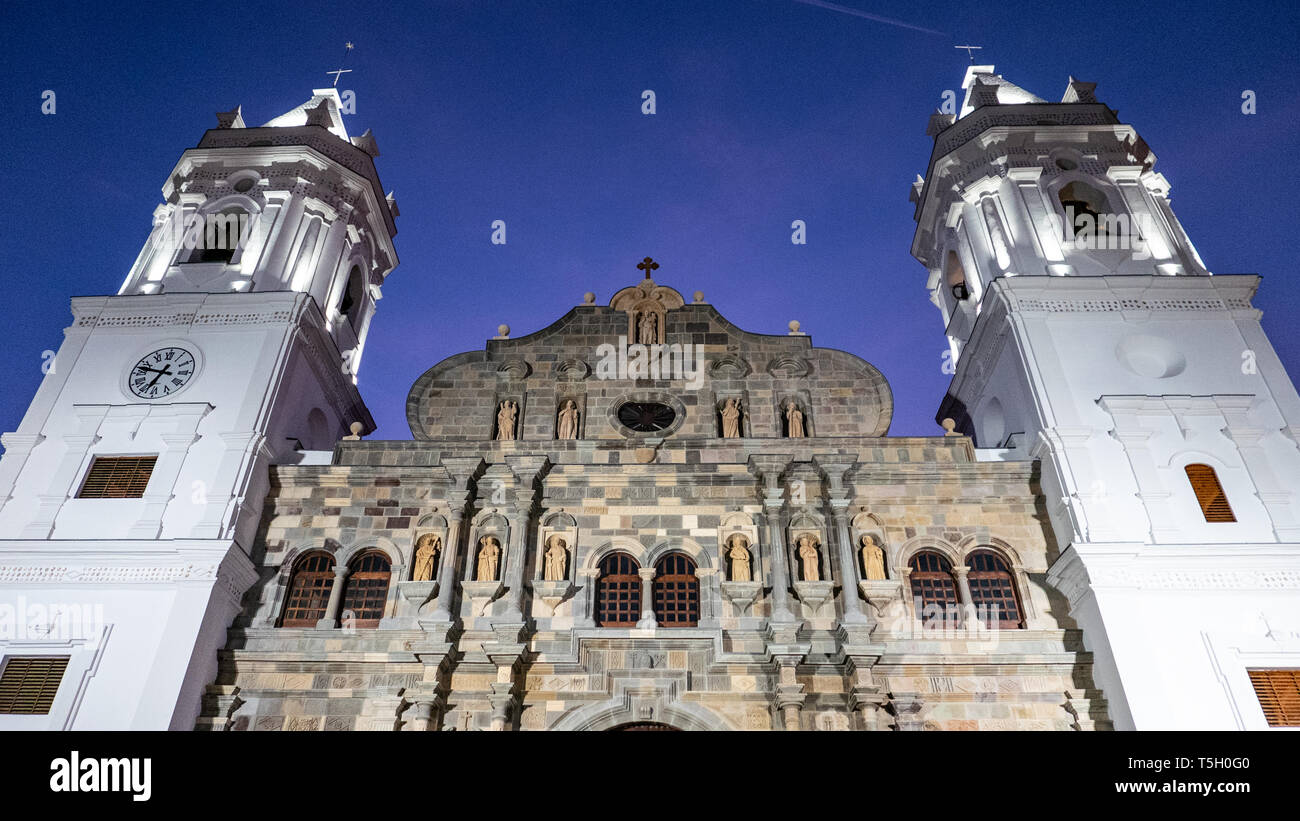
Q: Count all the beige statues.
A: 11